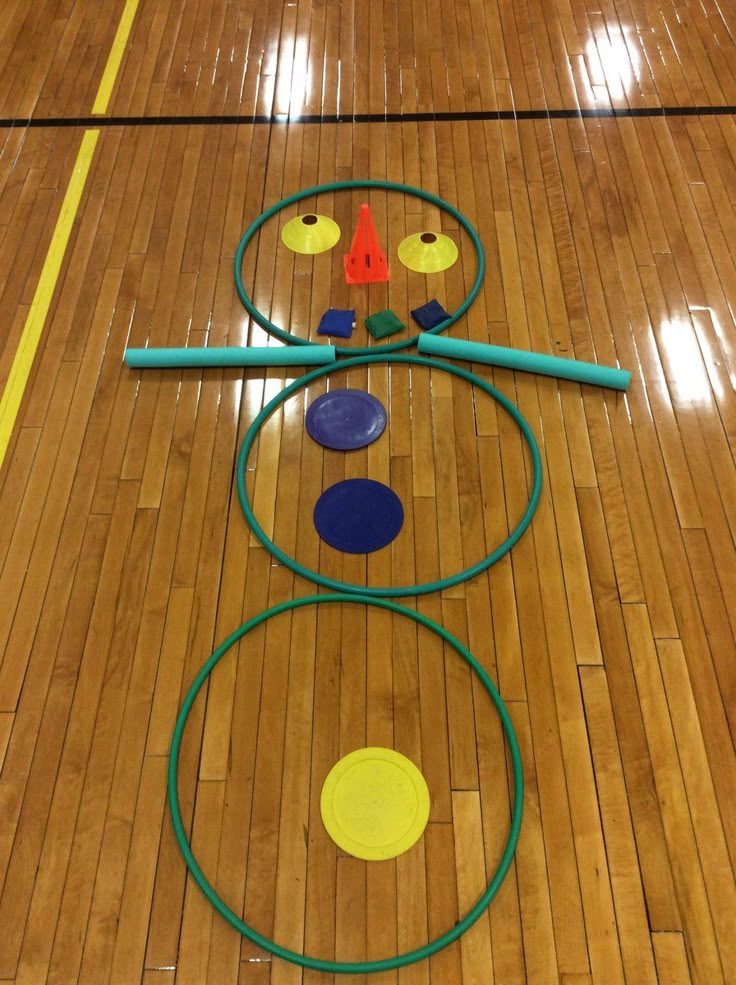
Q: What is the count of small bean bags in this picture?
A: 3